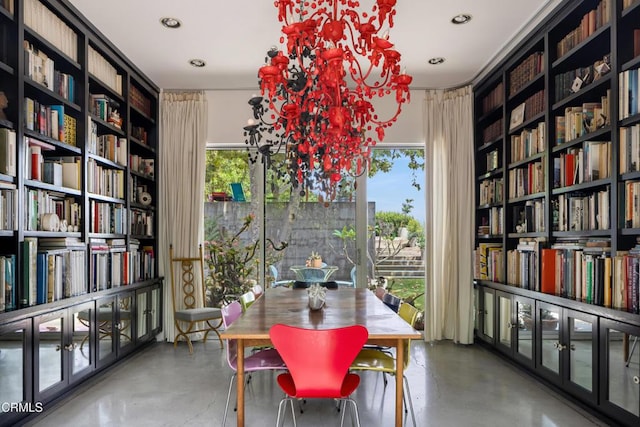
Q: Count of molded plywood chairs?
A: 8